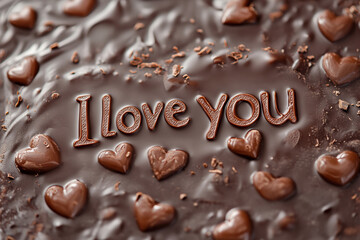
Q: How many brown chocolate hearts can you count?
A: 15